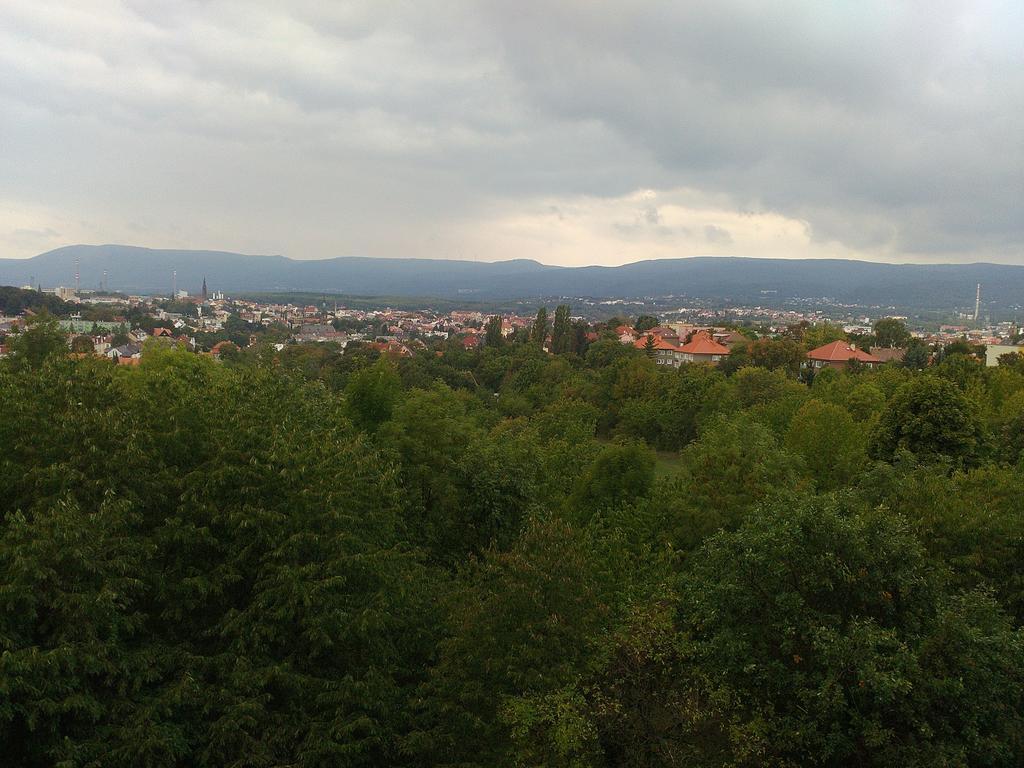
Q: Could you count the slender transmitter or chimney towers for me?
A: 4